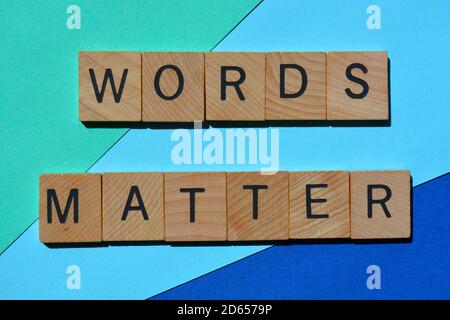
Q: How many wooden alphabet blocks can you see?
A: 11